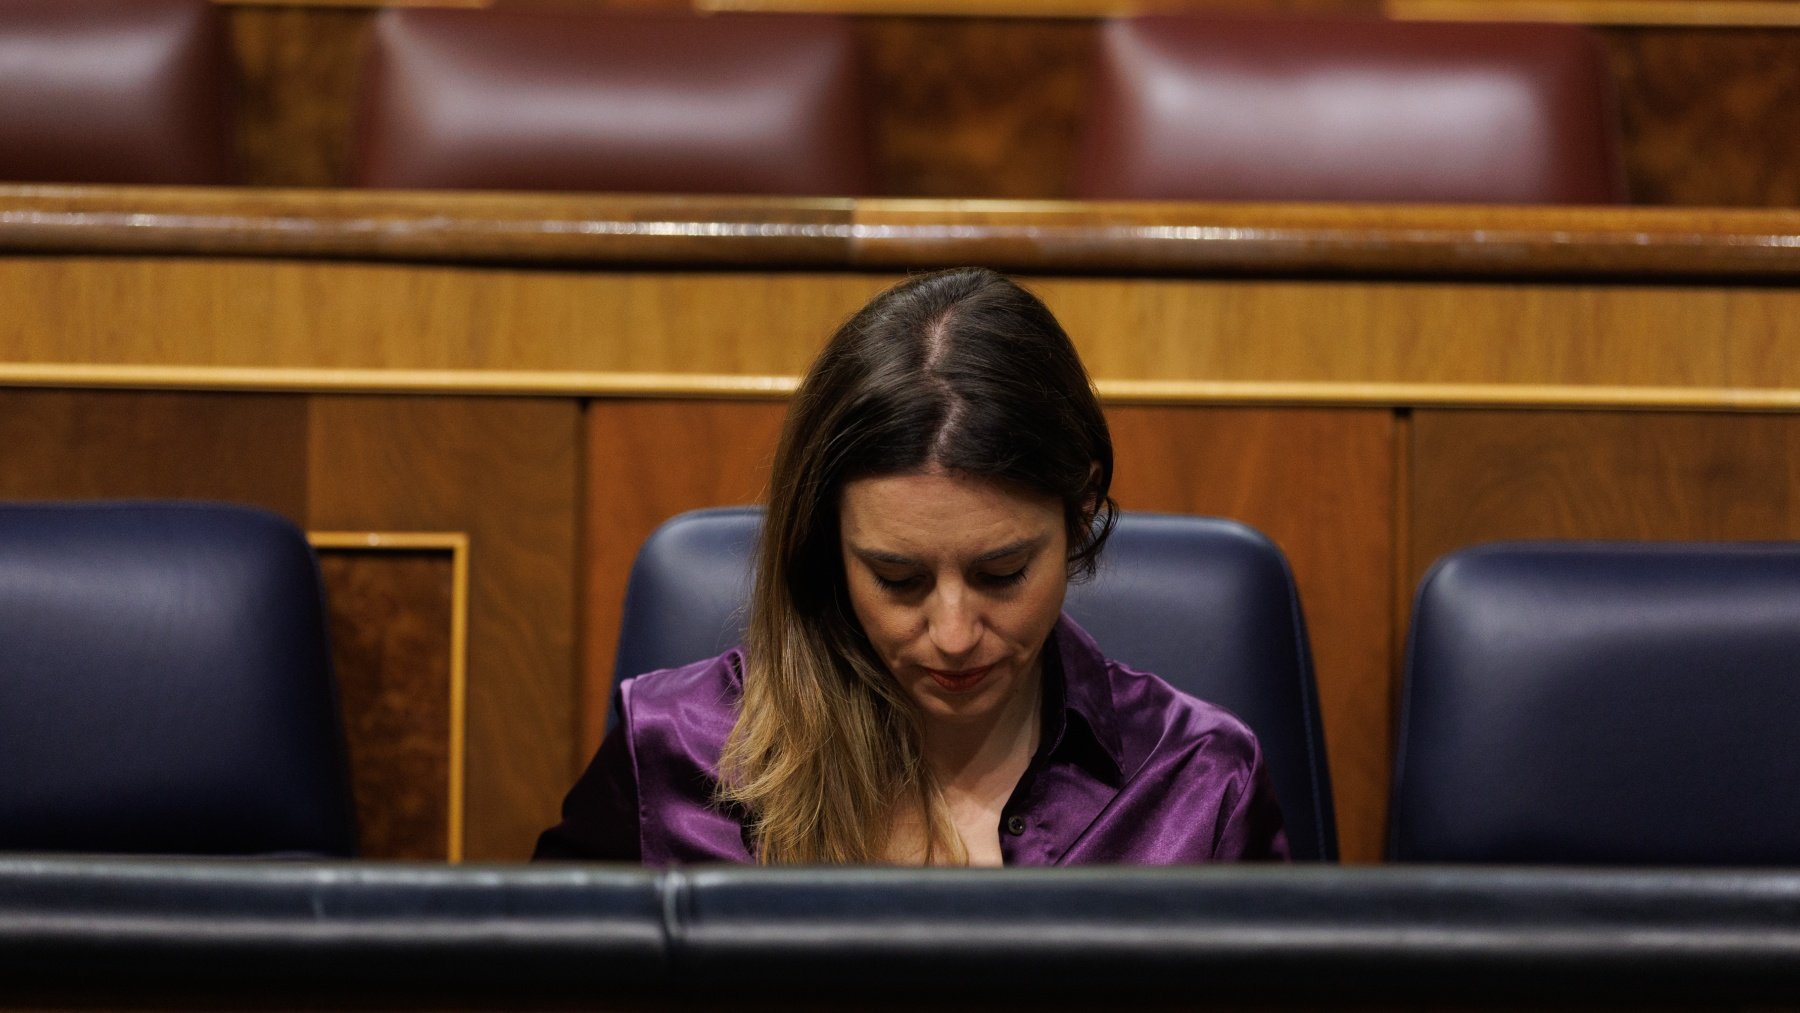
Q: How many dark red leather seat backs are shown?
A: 3